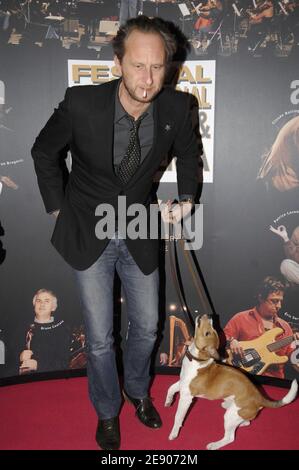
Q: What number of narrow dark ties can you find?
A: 1